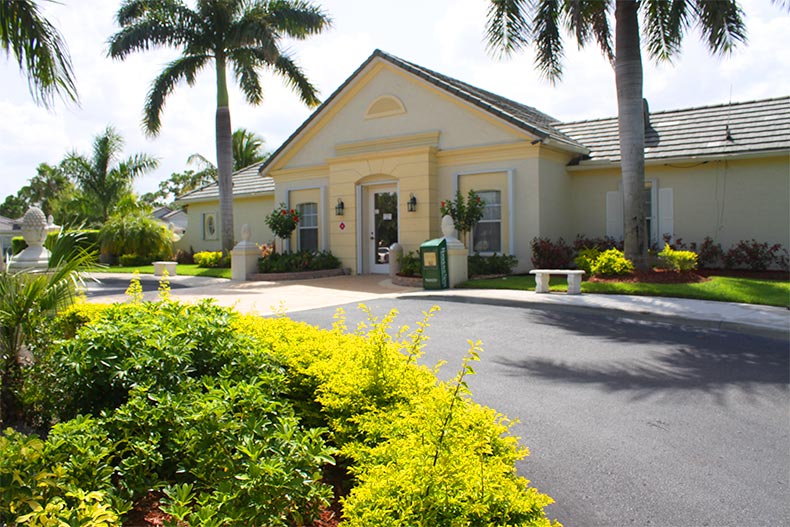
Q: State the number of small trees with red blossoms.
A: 2